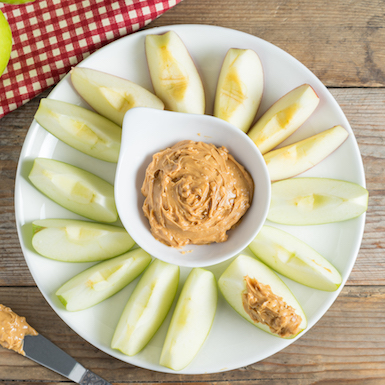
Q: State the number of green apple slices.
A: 9